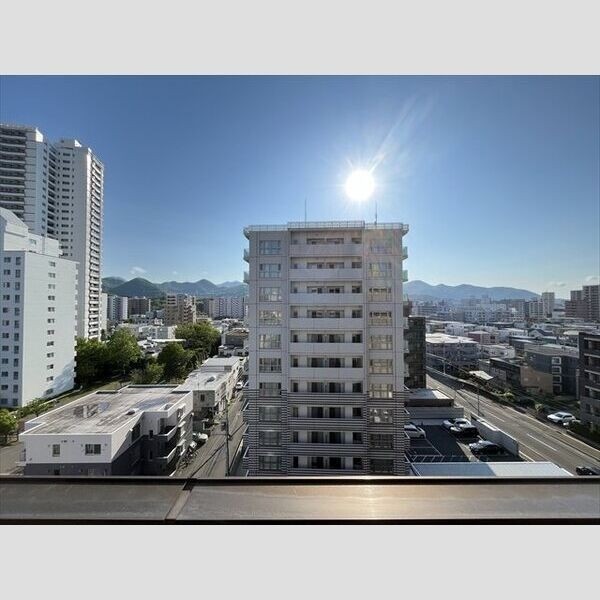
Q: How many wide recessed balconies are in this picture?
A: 10